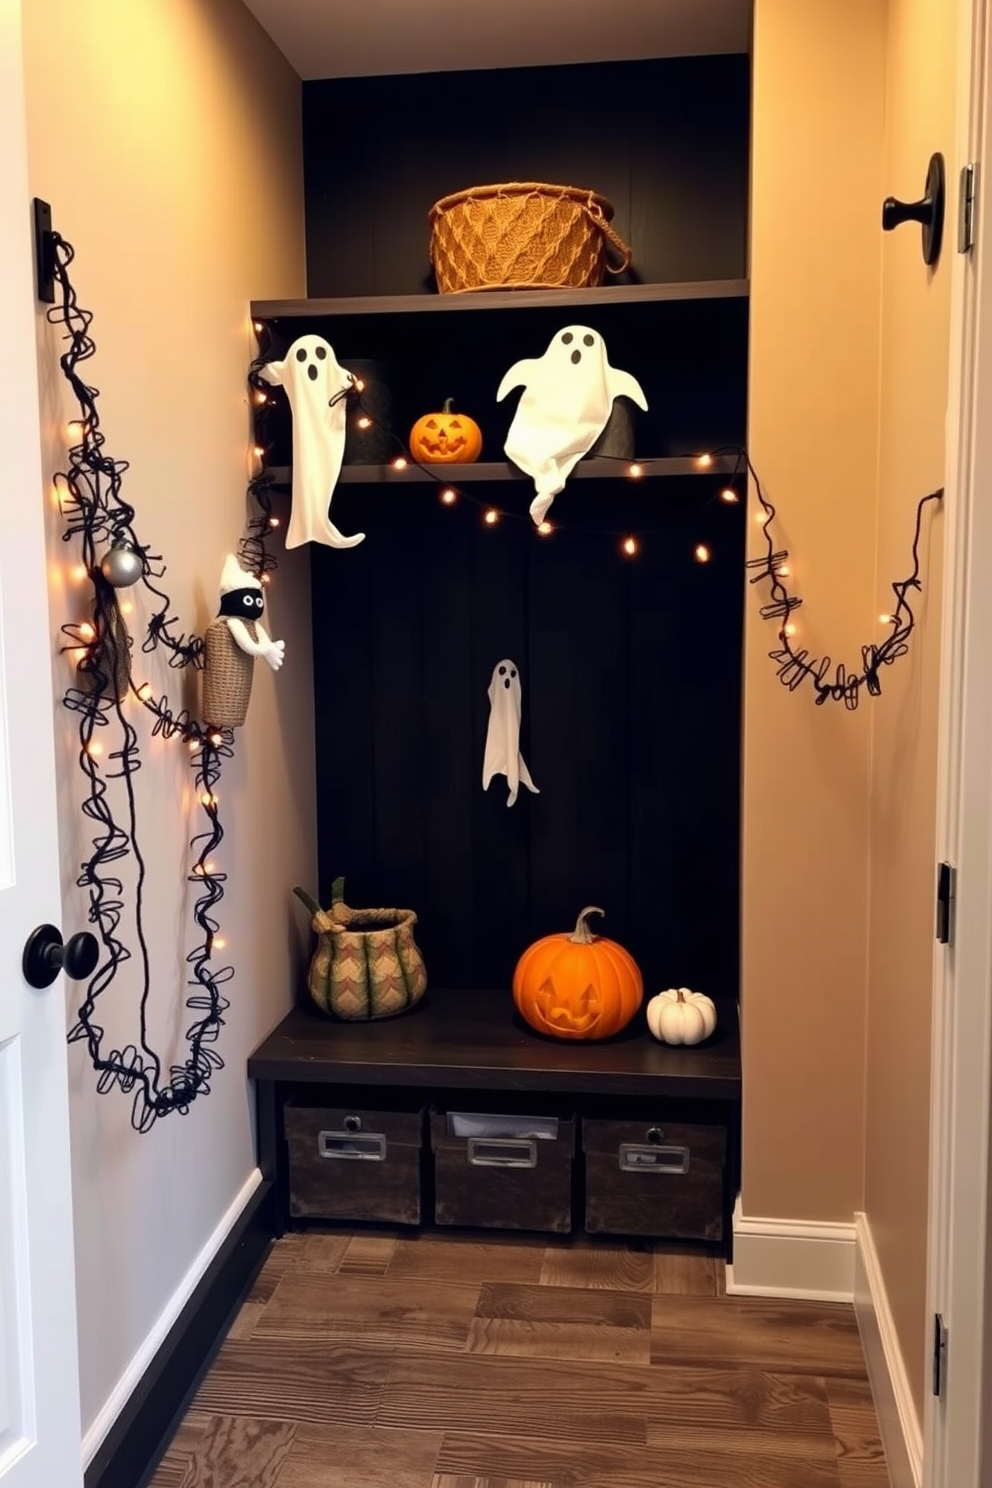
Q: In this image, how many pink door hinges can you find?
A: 0